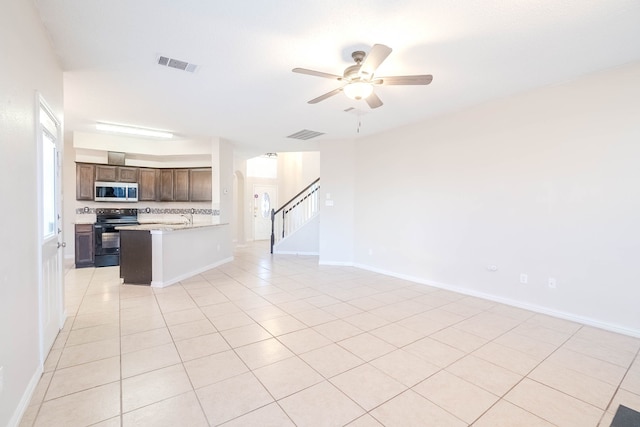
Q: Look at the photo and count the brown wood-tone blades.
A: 5